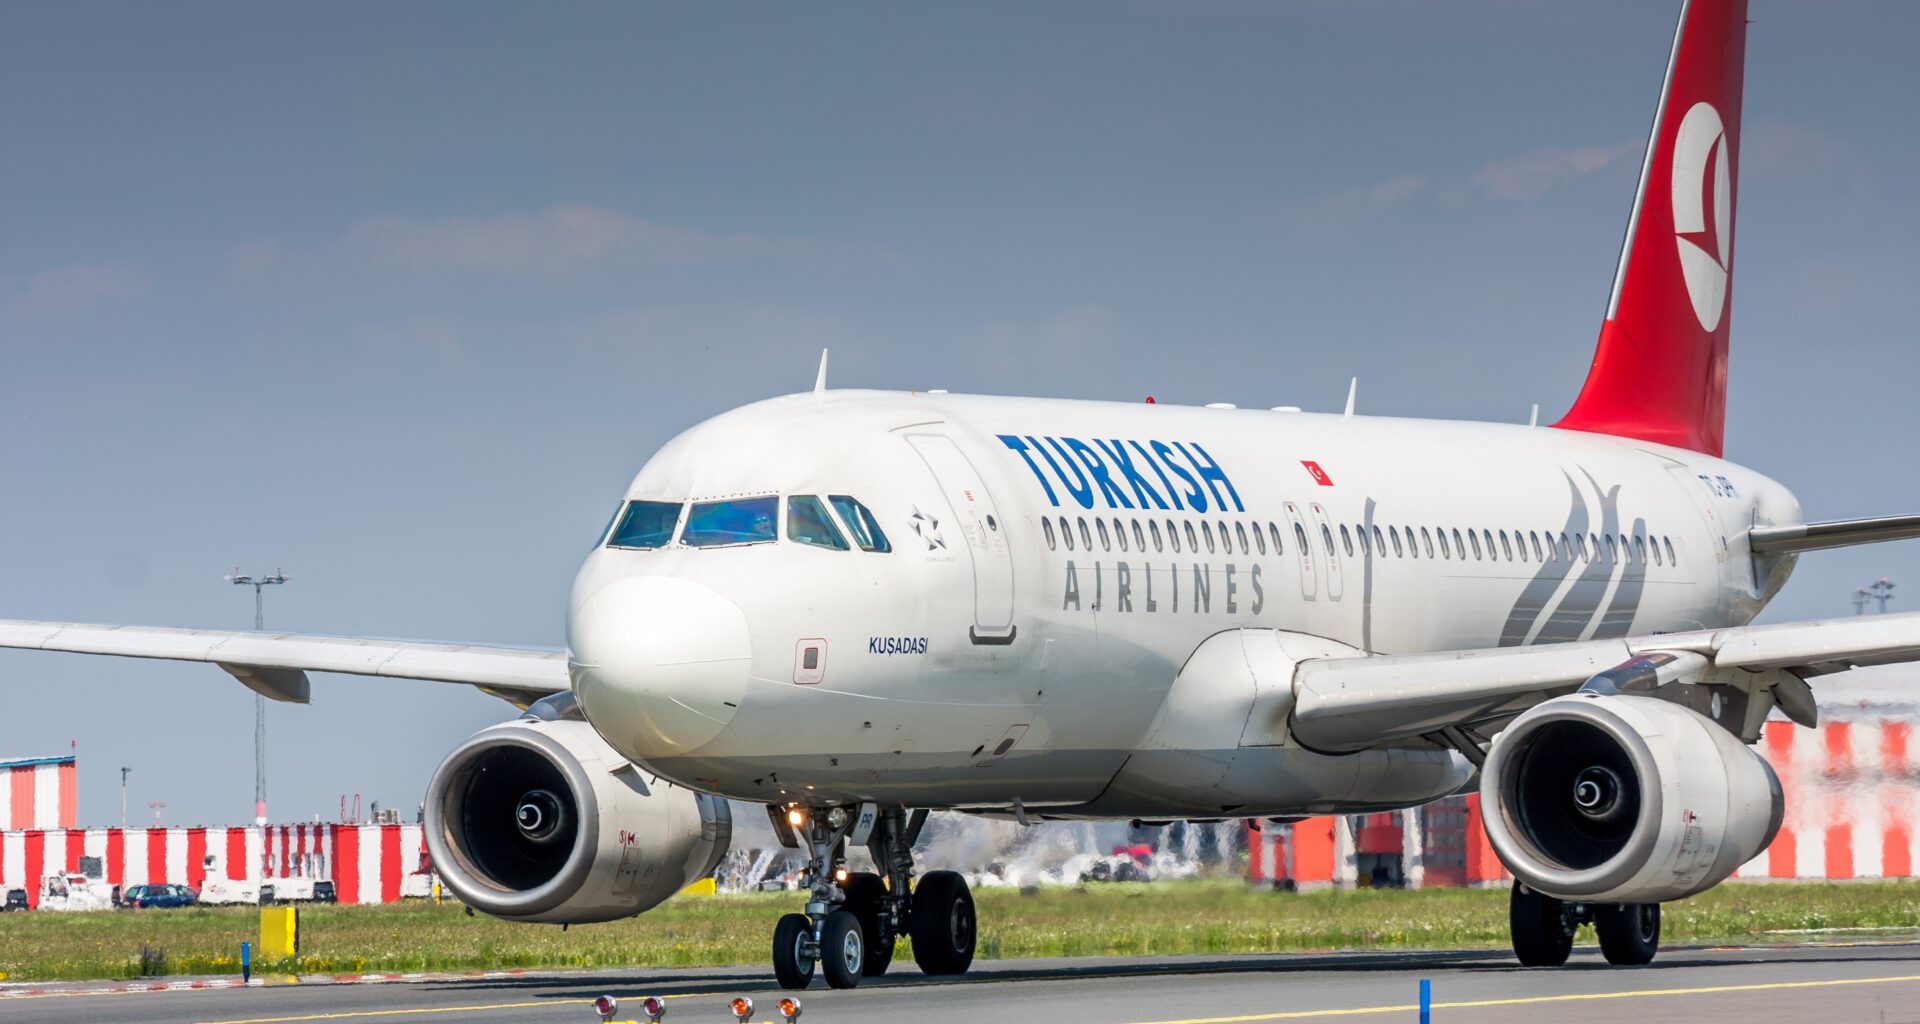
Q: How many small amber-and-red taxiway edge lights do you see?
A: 4